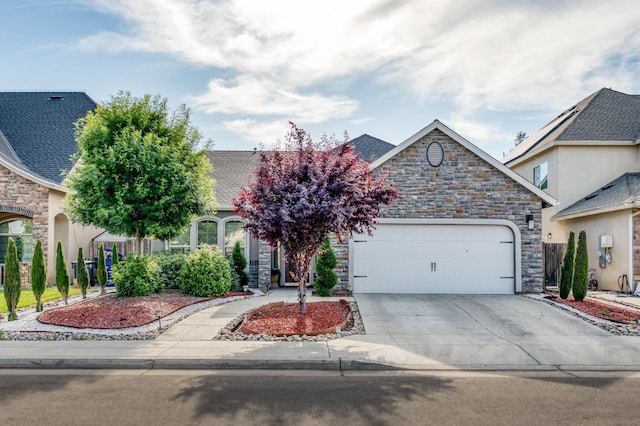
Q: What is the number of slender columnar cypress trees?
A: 8